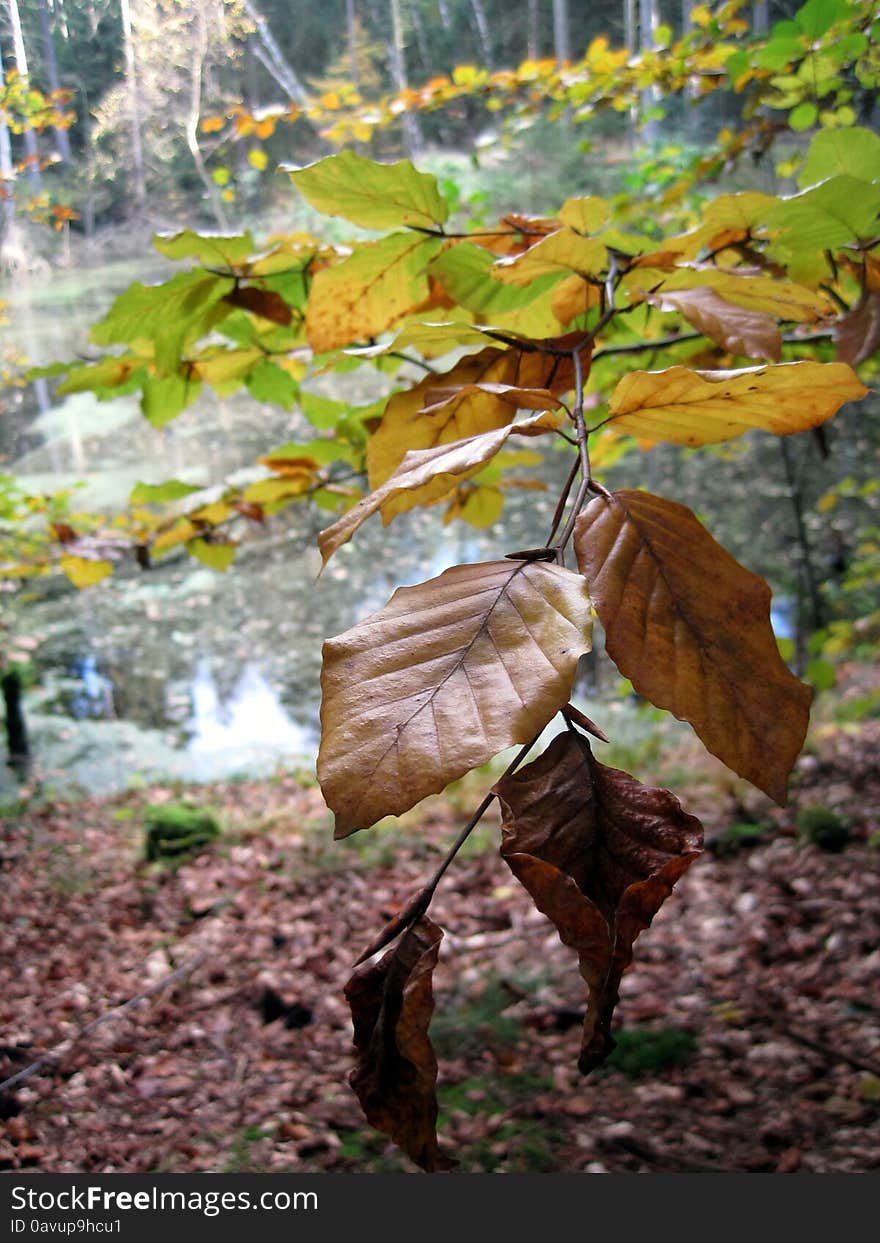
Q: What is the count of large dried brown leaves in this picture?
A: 4